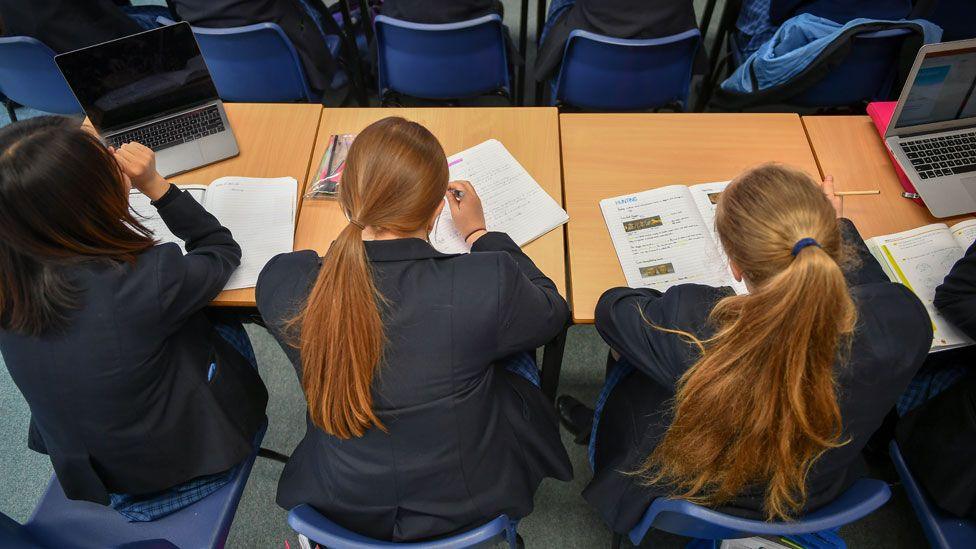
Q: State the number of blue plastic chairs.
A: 9